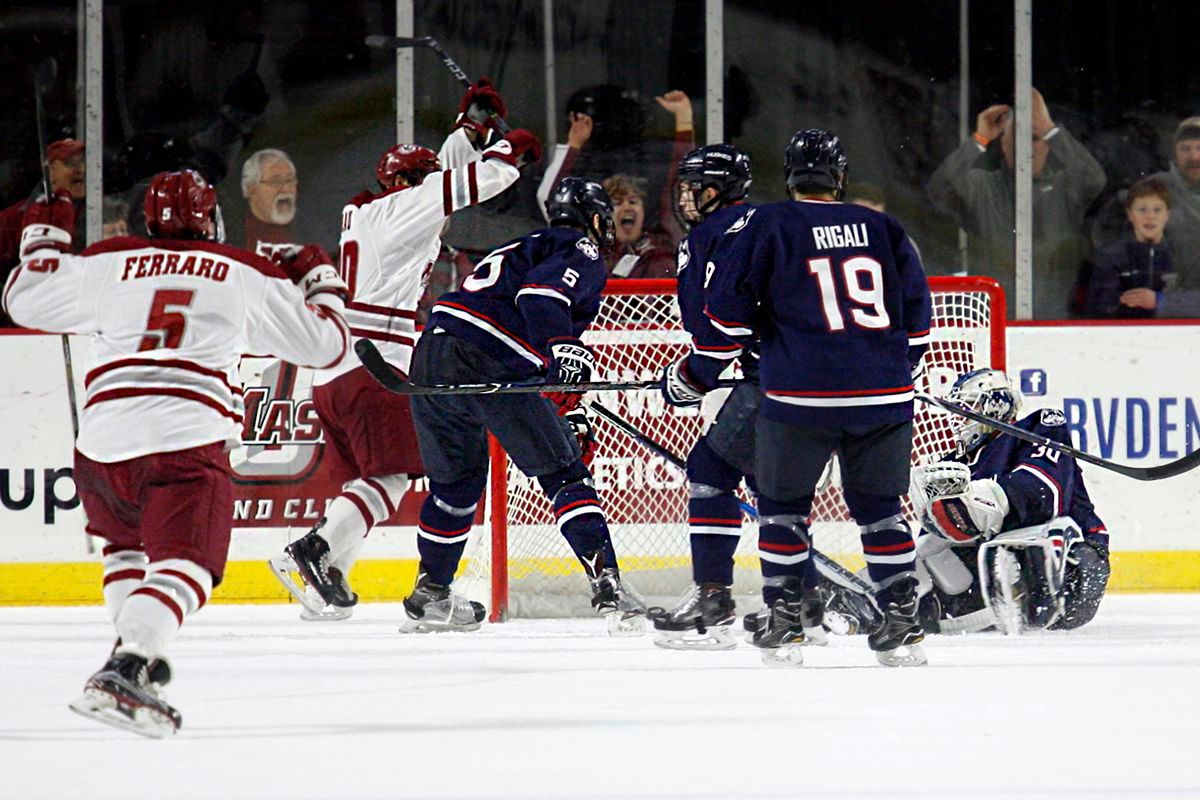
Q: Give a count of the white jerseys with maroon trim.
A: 2